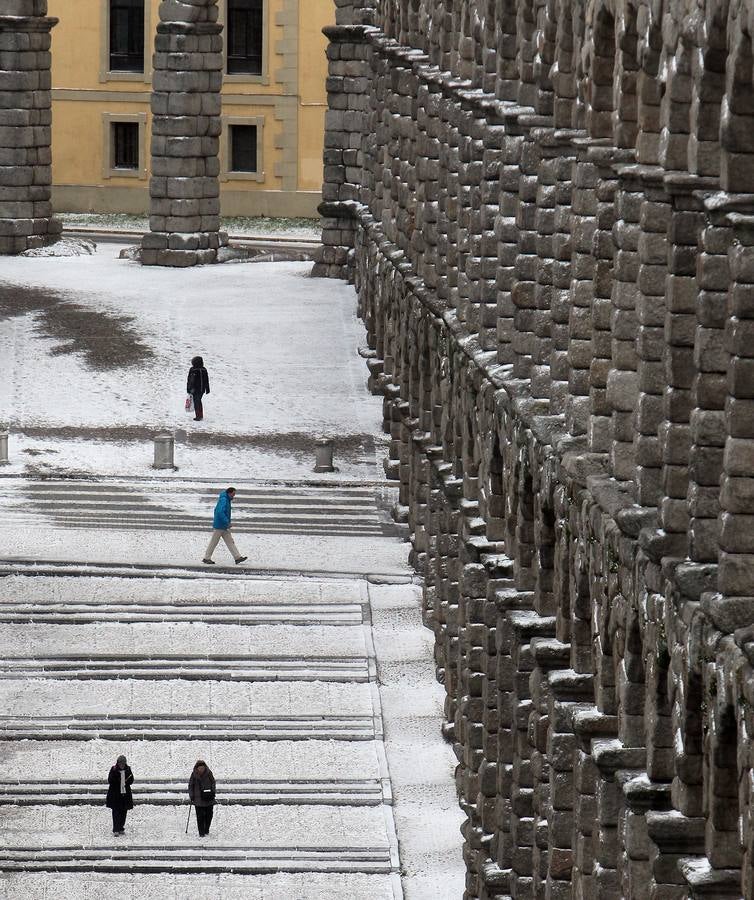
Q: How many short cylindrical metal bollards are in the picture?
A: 3